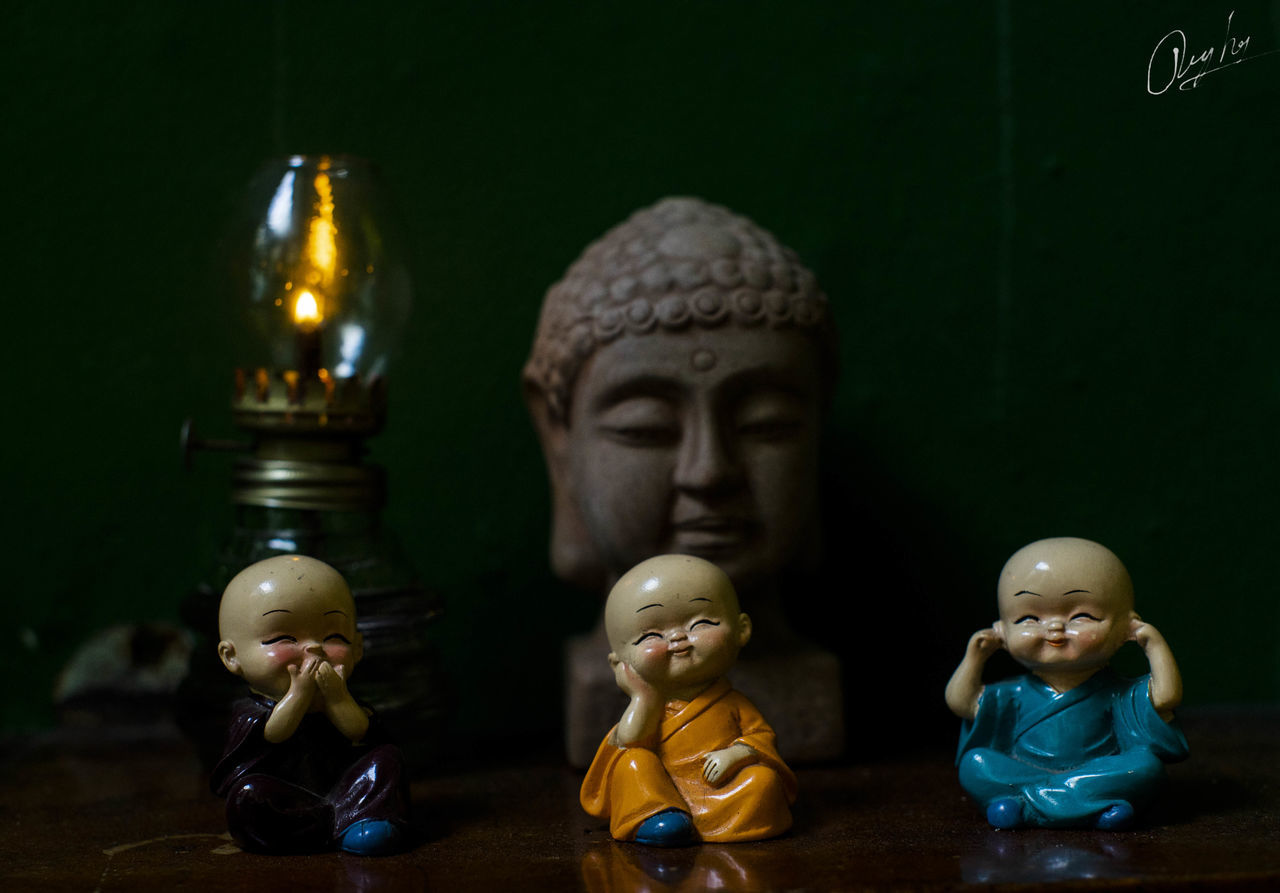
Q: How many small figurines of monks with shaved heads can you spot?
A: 3